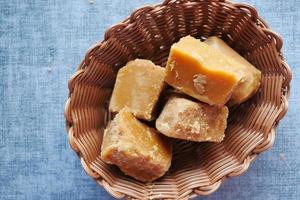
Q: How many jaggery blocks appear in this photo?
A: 5